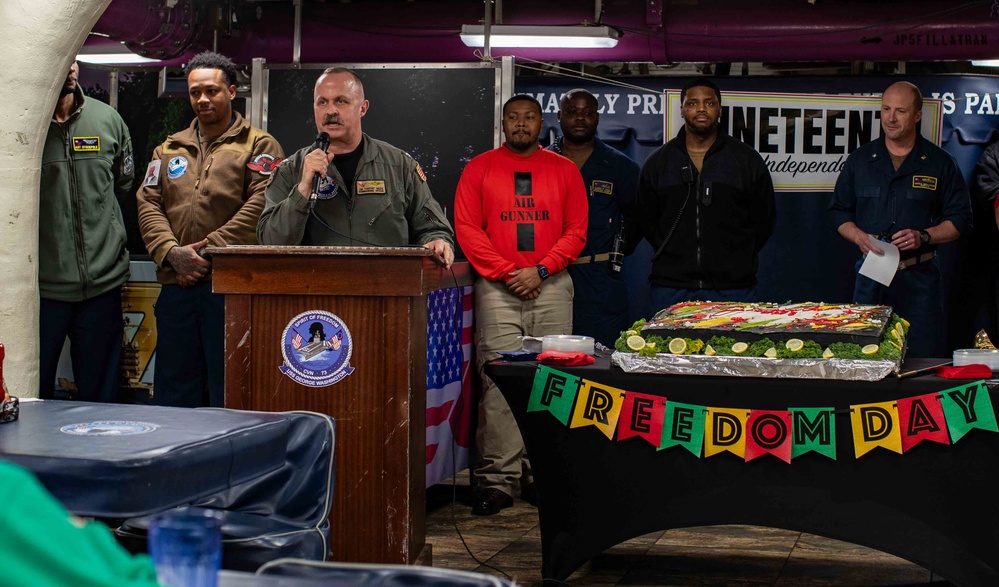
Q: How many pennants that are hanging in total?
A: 10